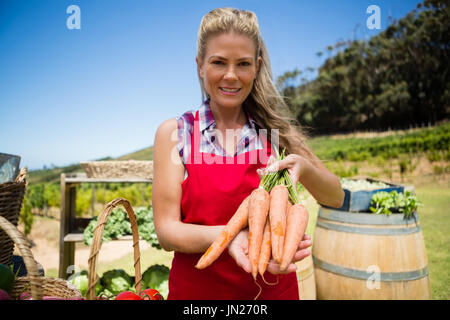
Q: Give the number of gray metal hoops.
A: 3